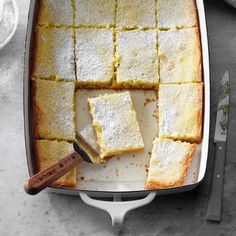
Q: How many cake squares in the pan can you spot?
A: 13